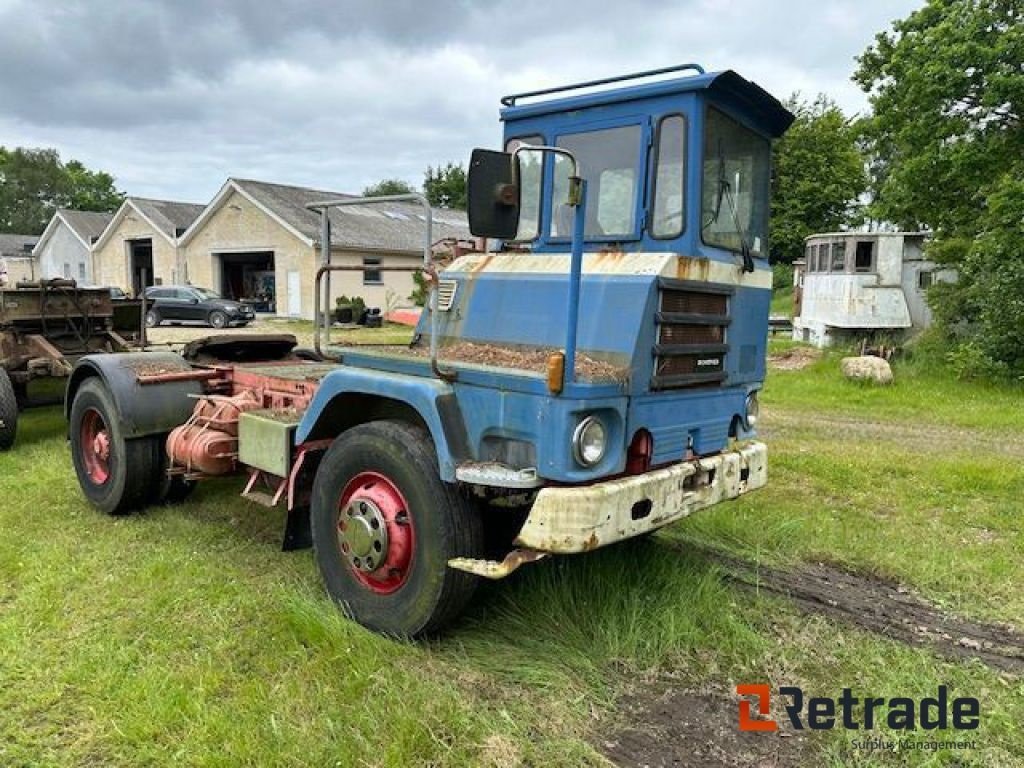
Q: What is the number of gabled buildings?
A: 3